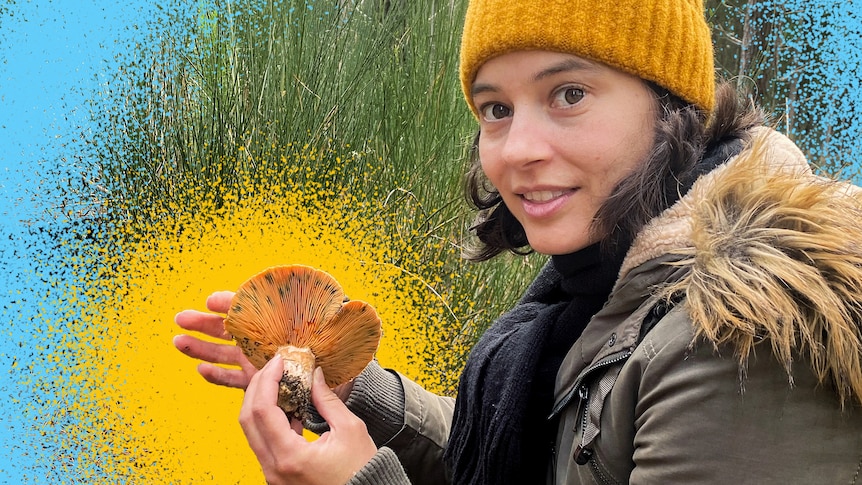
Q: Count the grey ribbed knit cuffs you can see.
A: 2